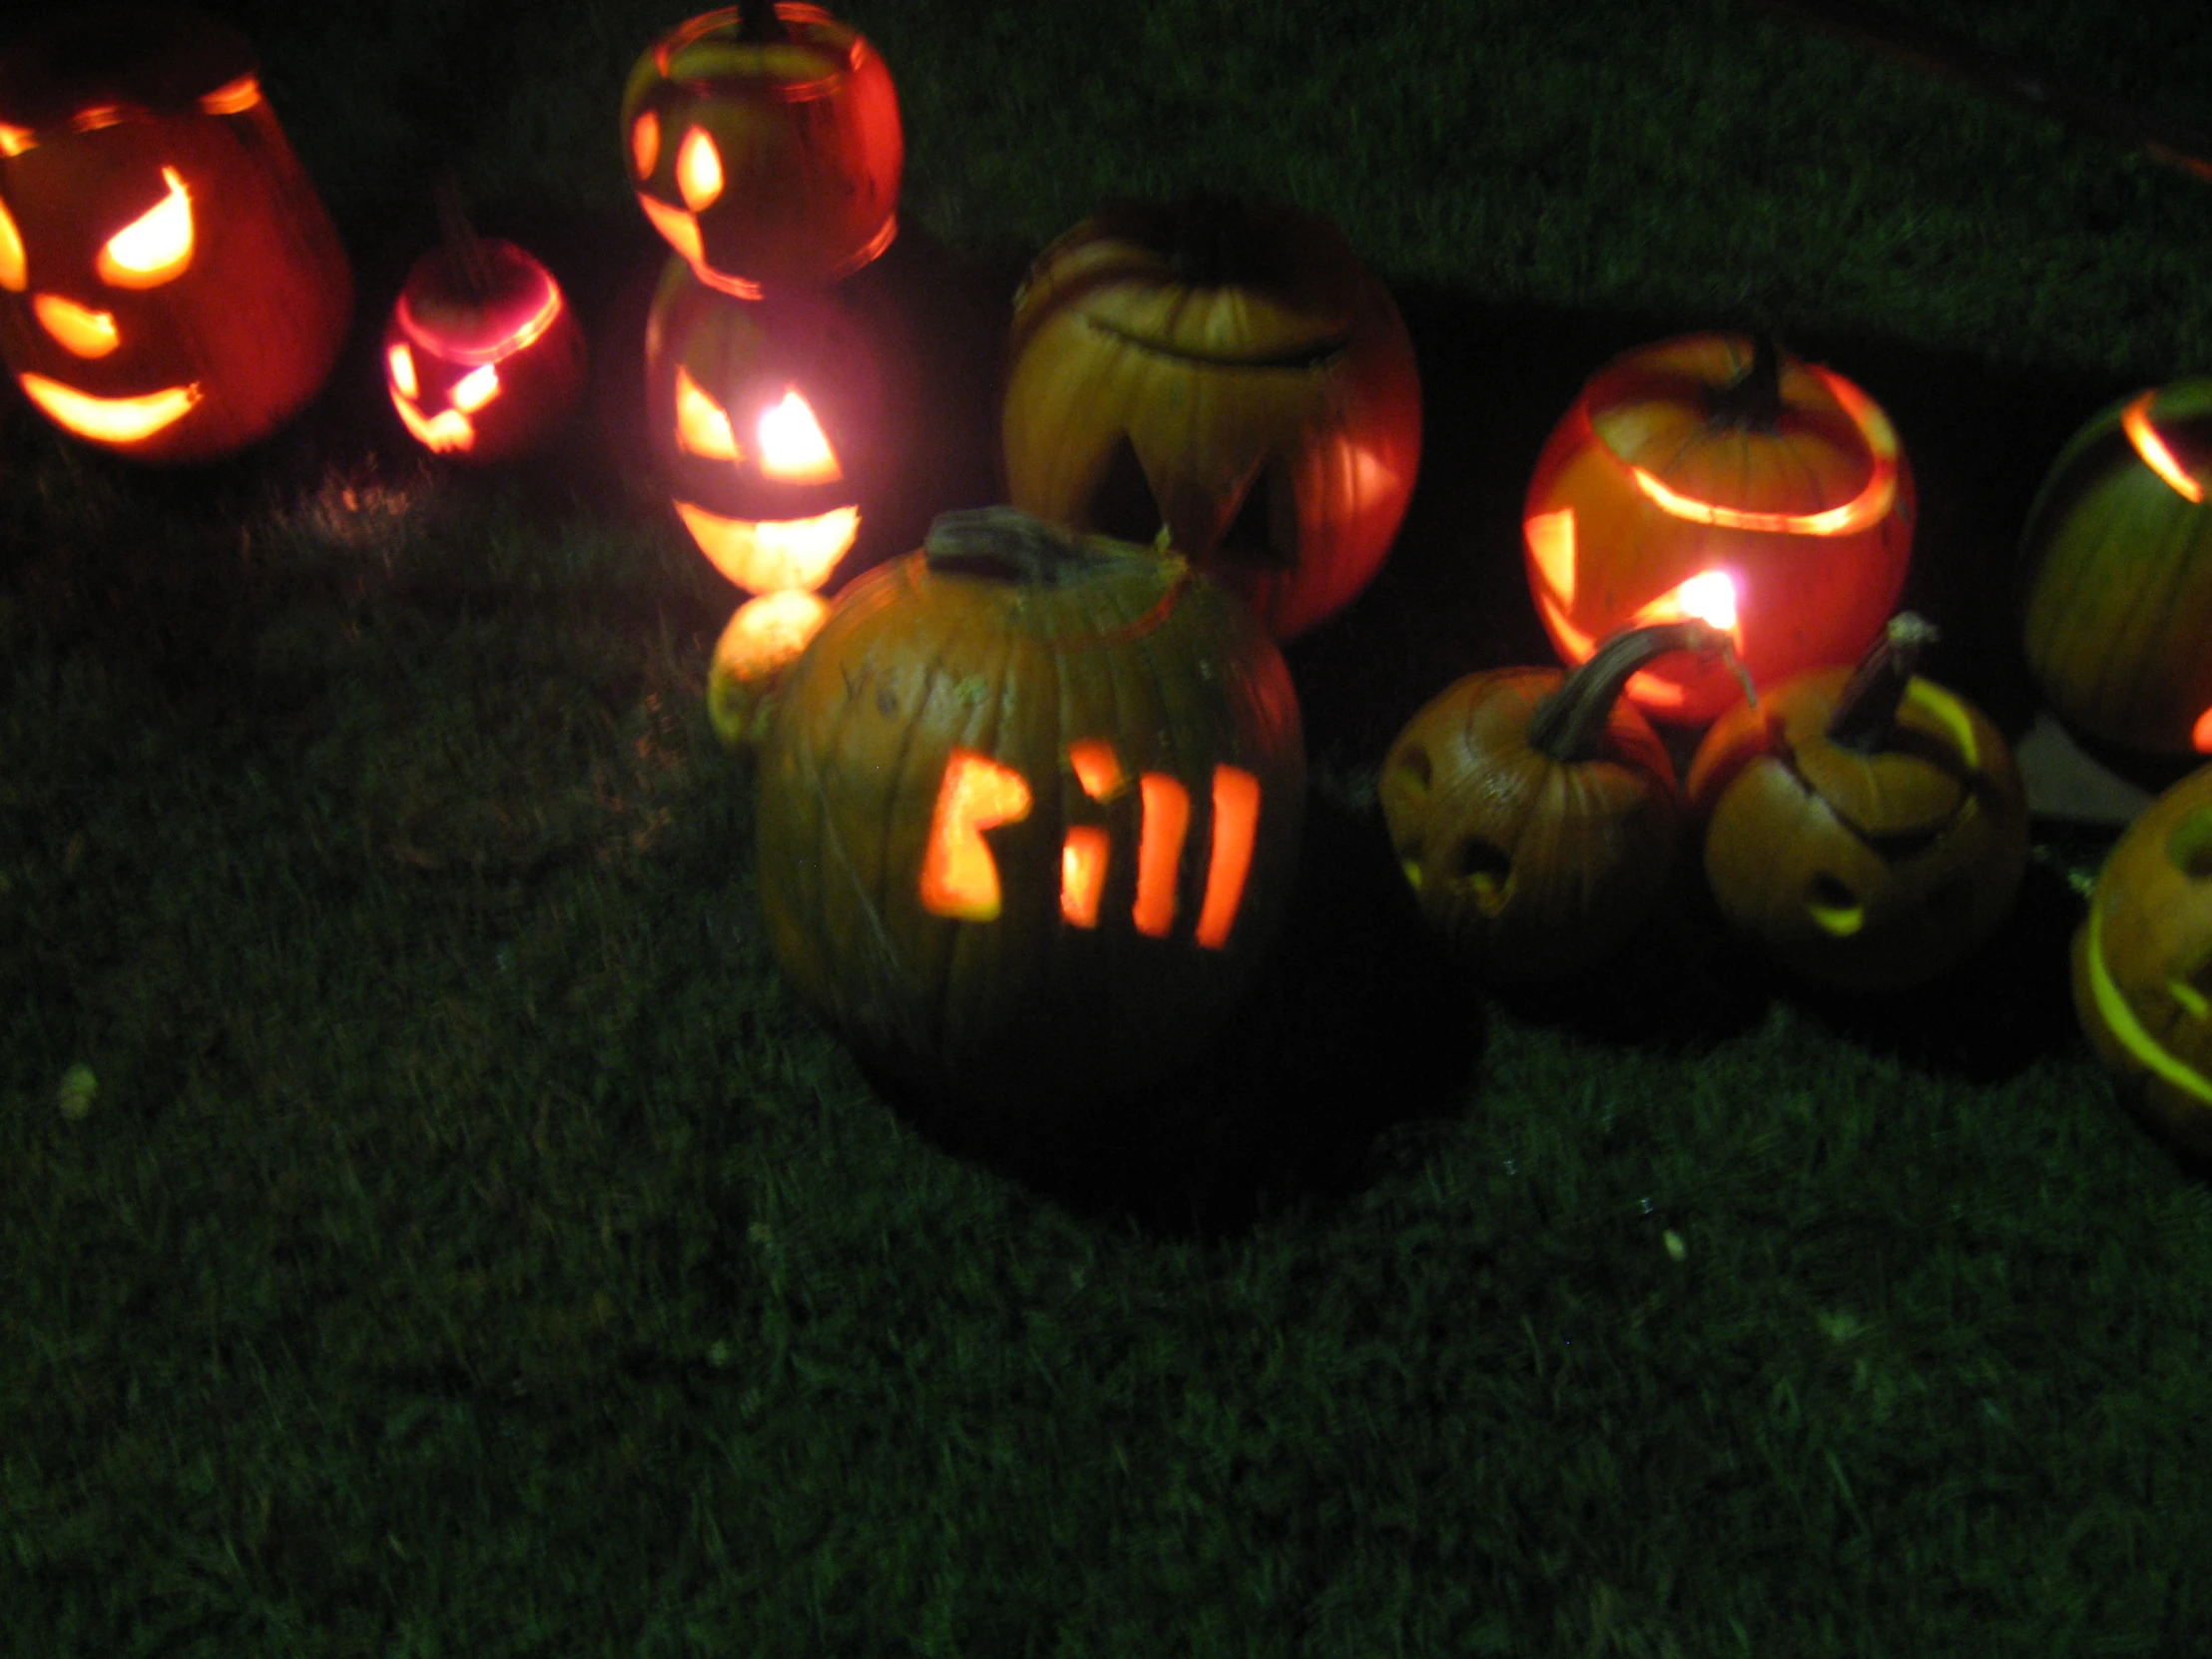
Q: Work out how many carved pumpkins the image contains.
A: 11